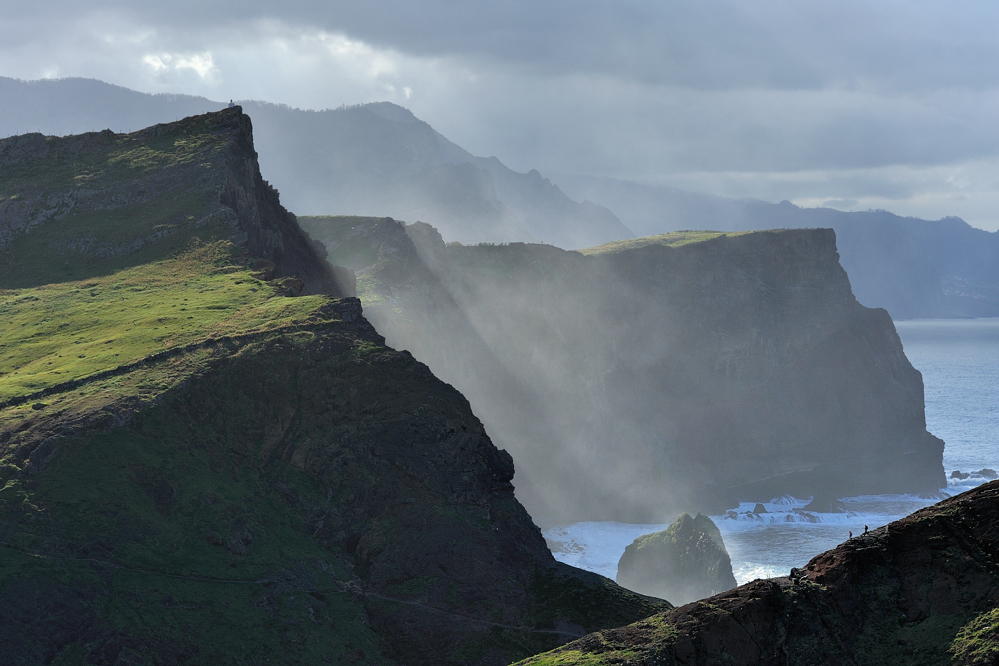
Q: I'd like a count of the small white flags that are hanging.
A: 0